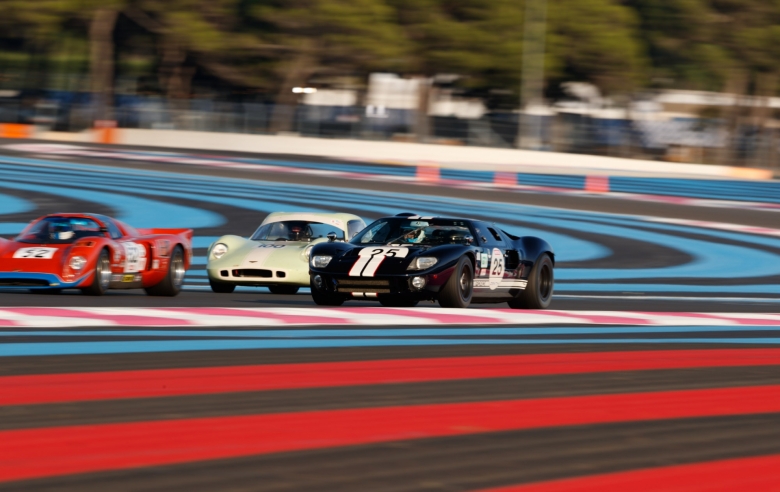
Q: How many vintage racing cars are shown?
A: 3